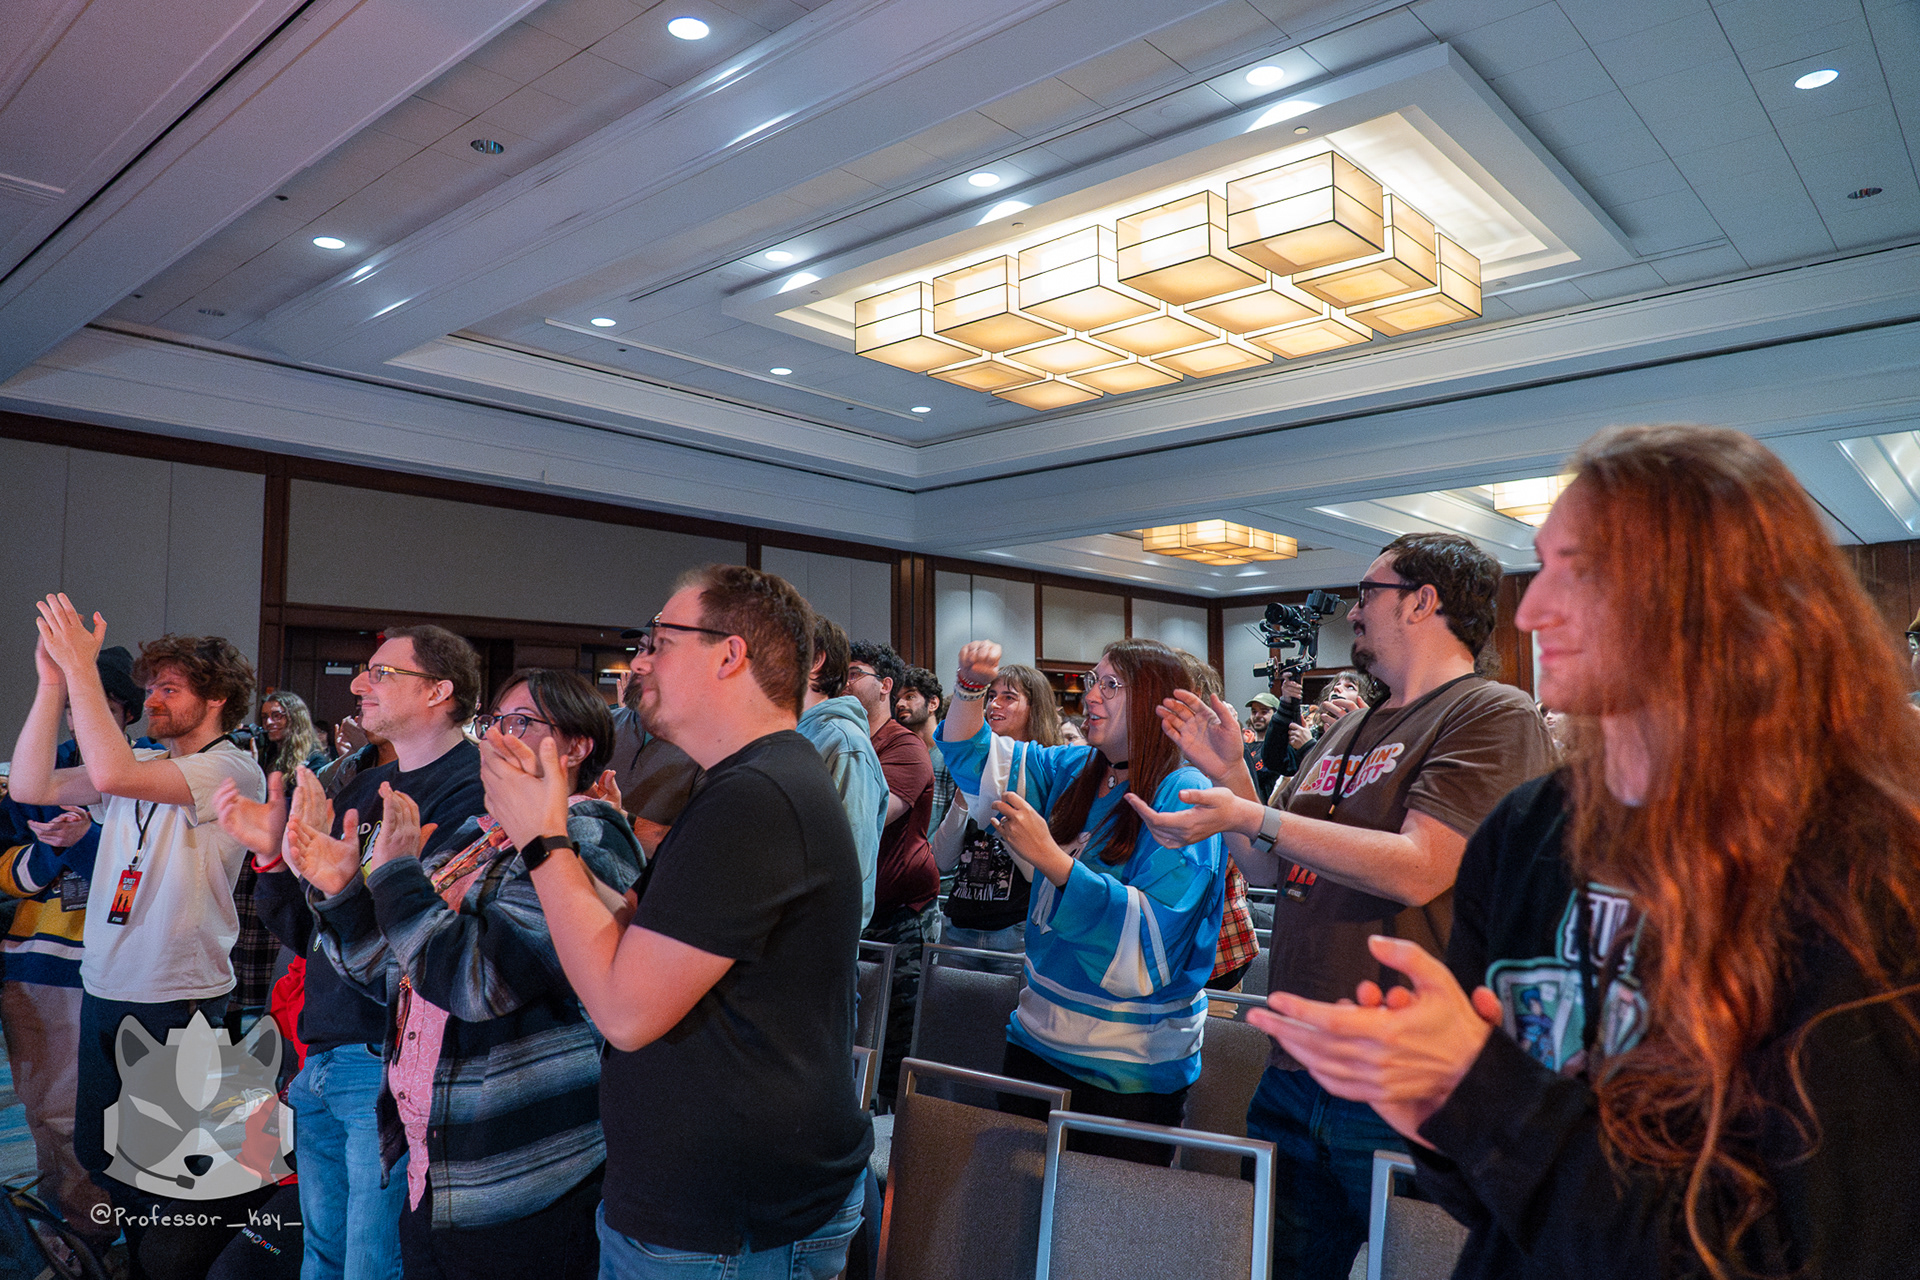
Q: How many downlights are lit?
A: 9